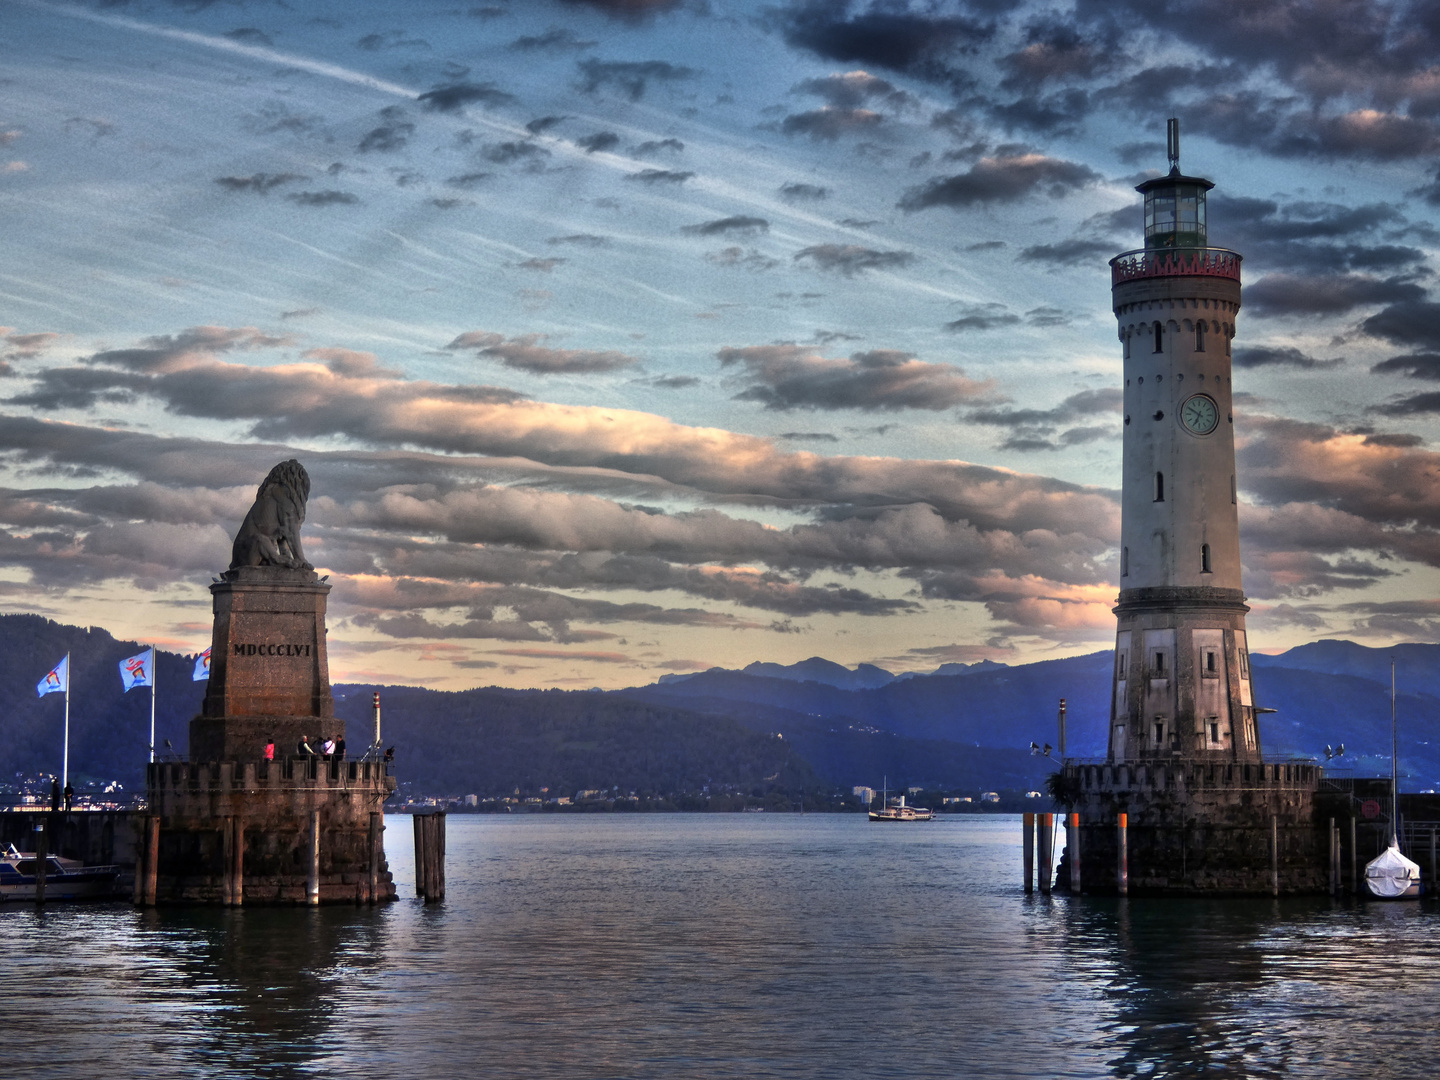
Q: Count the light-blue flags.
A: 3